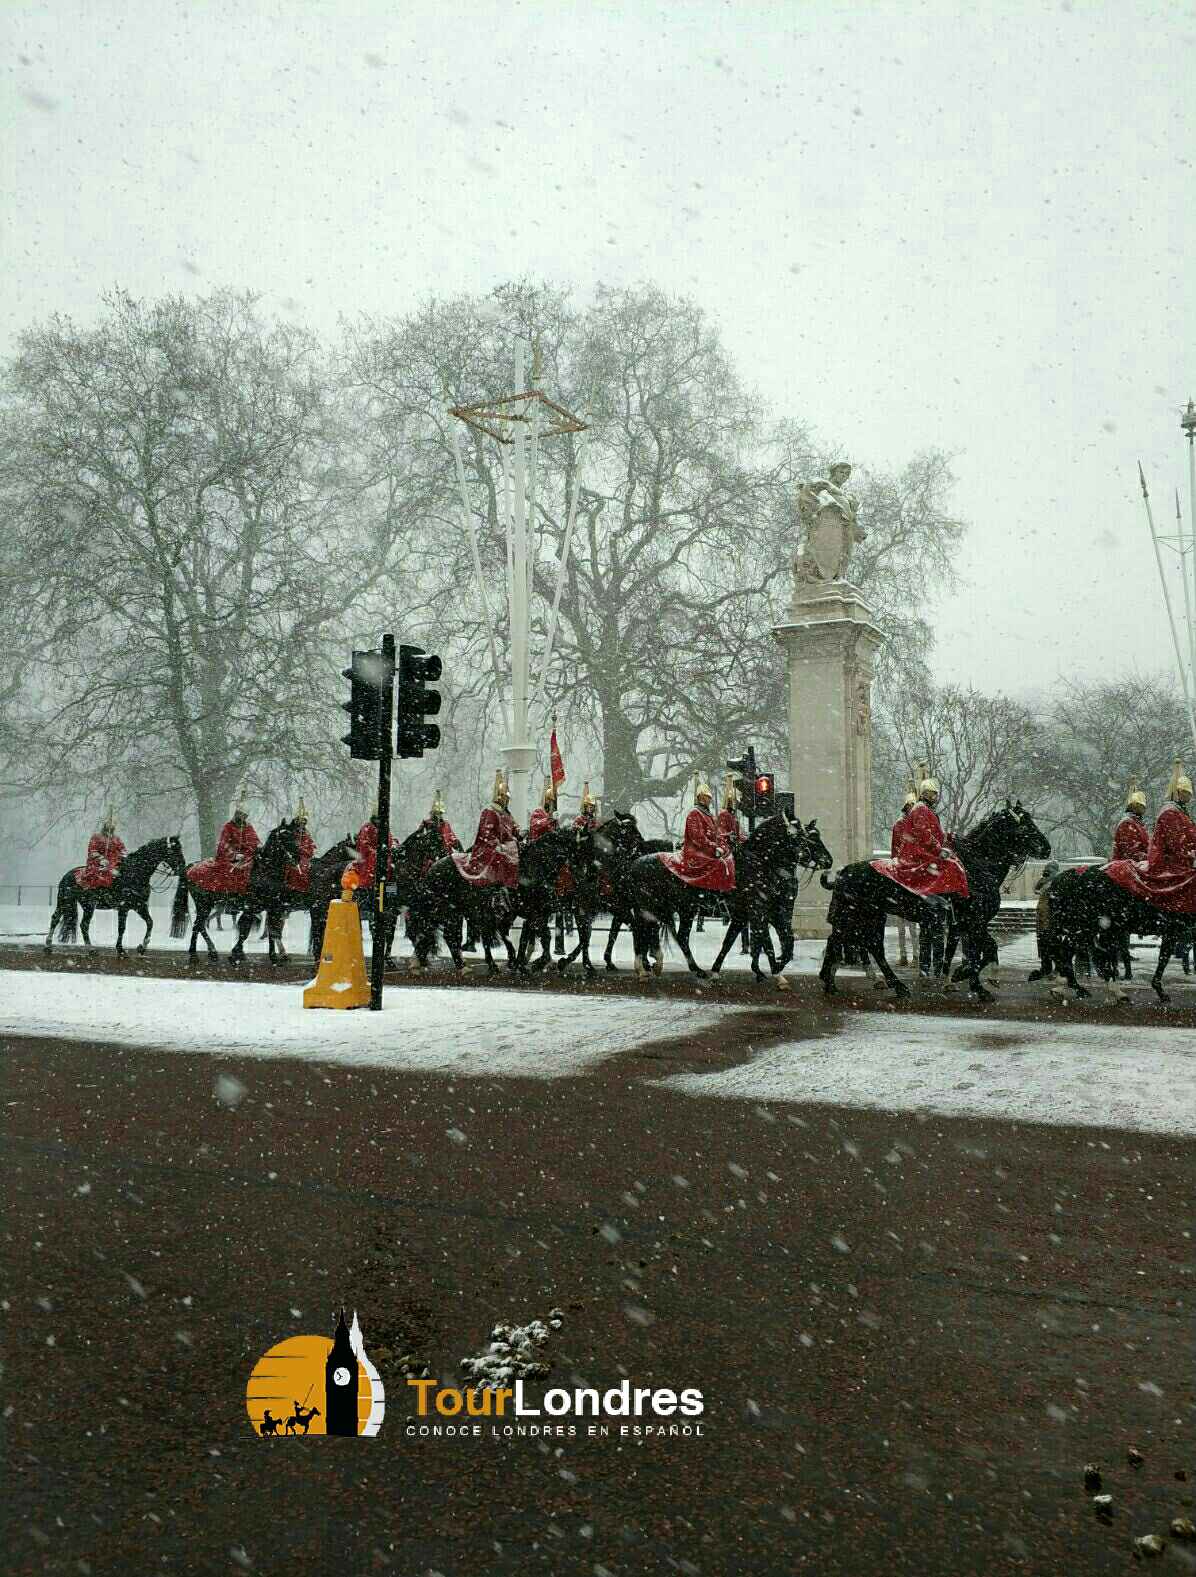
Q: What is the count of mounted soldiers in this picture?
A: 14